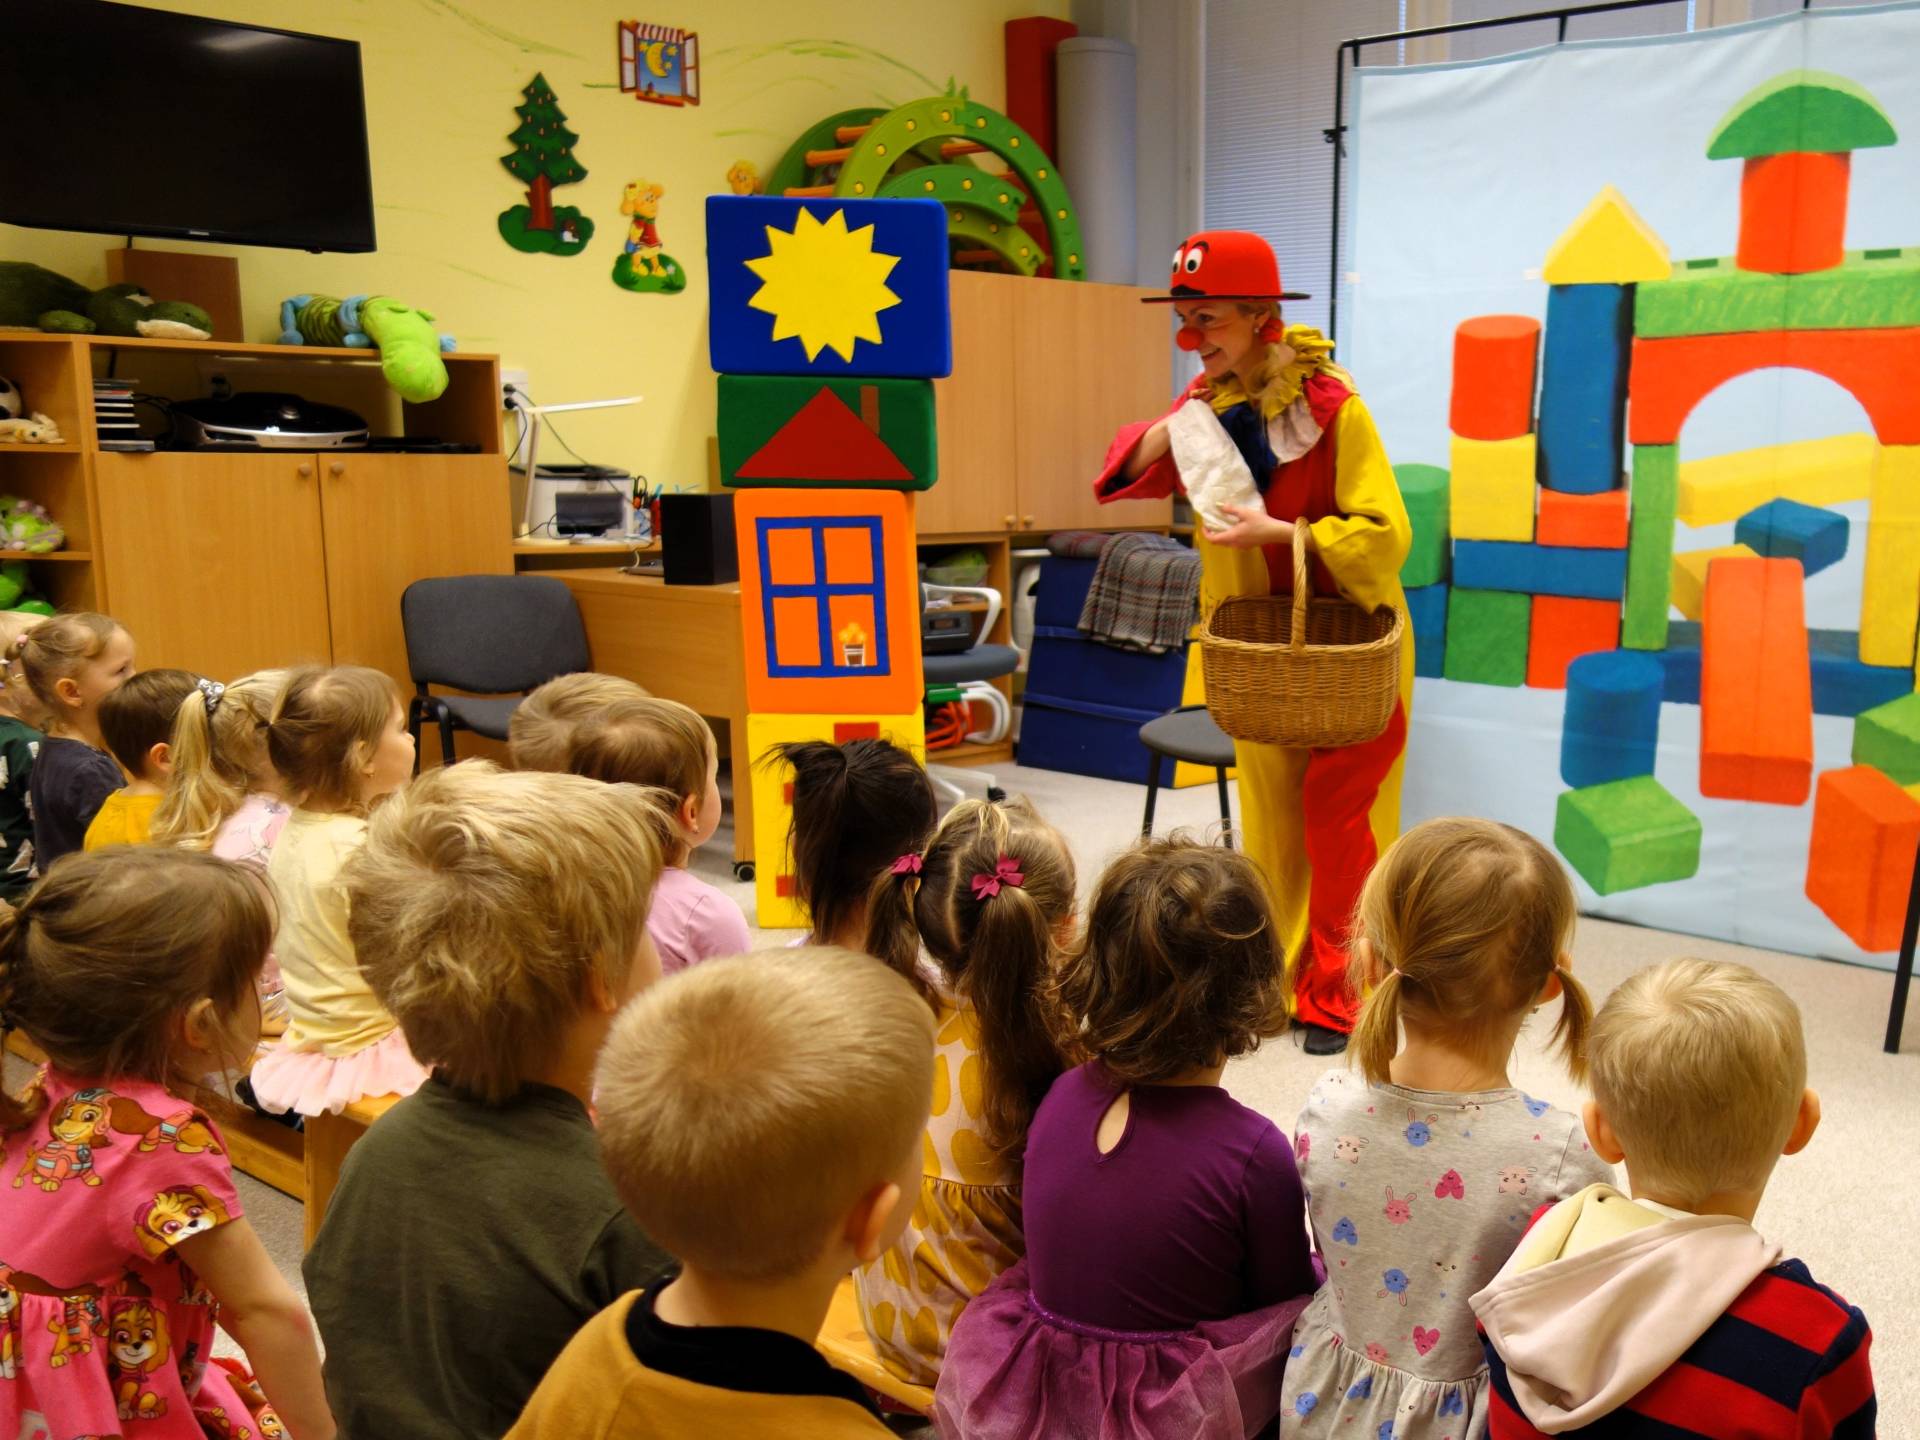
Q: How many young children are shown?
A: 15